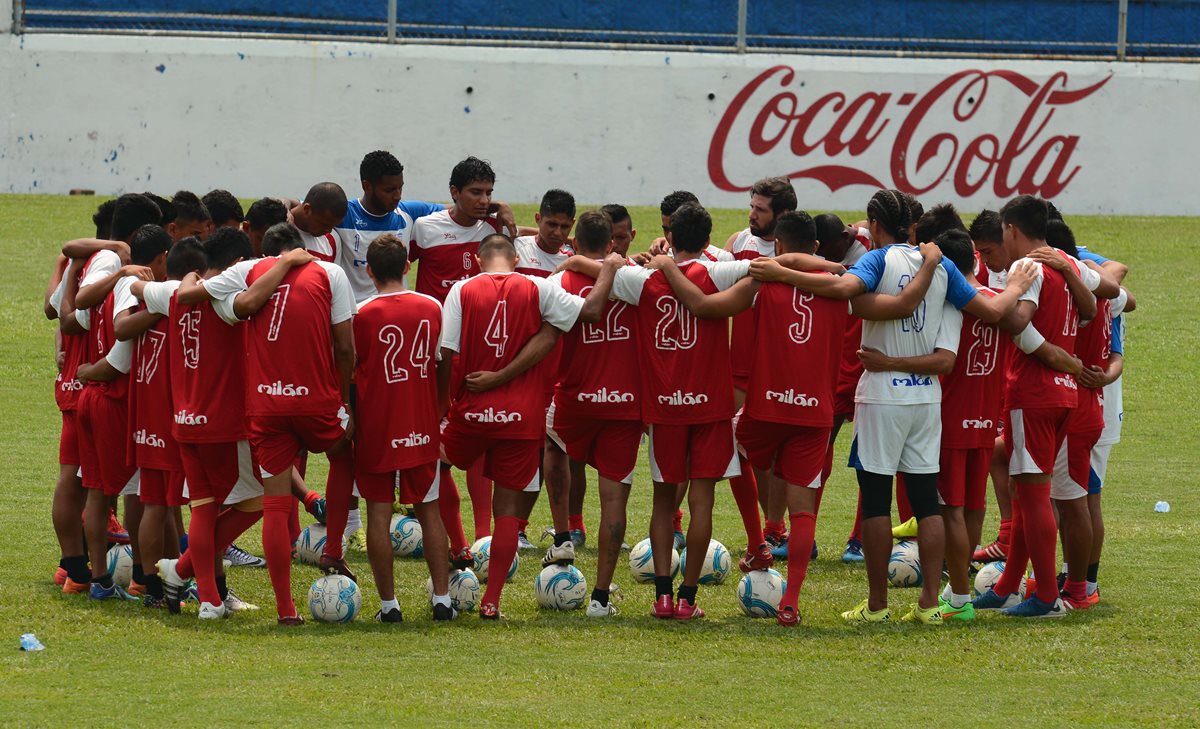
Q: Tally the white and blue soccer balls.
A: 12